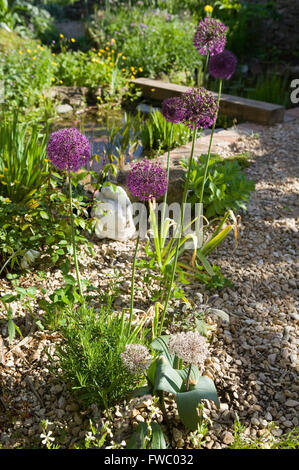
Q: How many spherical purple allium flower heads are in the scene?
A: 6